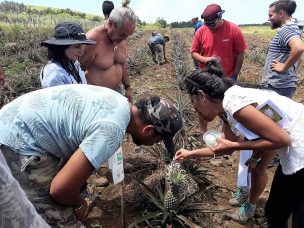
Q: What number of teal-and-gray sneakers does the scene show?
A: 2